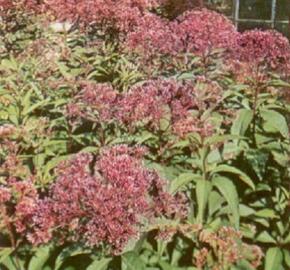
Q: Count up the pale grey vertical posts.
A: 2